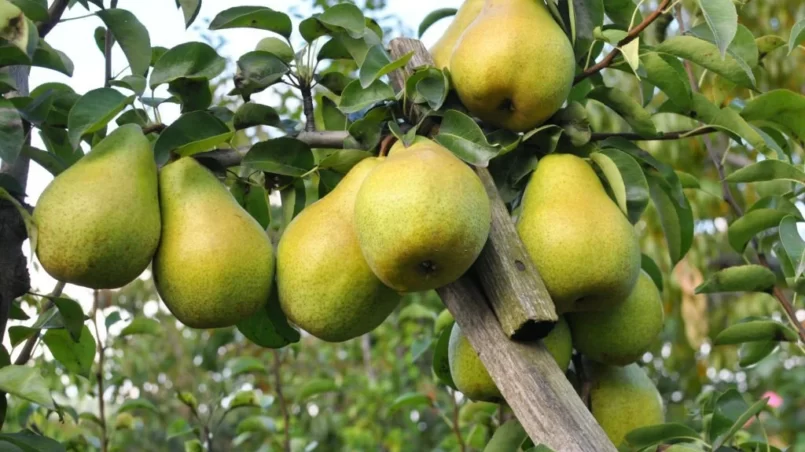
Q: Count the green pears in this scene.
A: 10